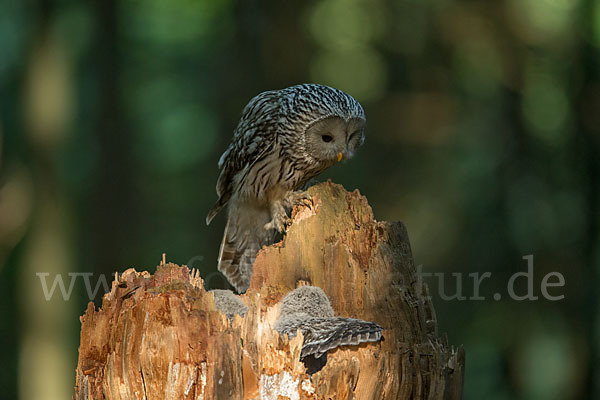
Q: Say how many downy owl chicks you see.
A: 2